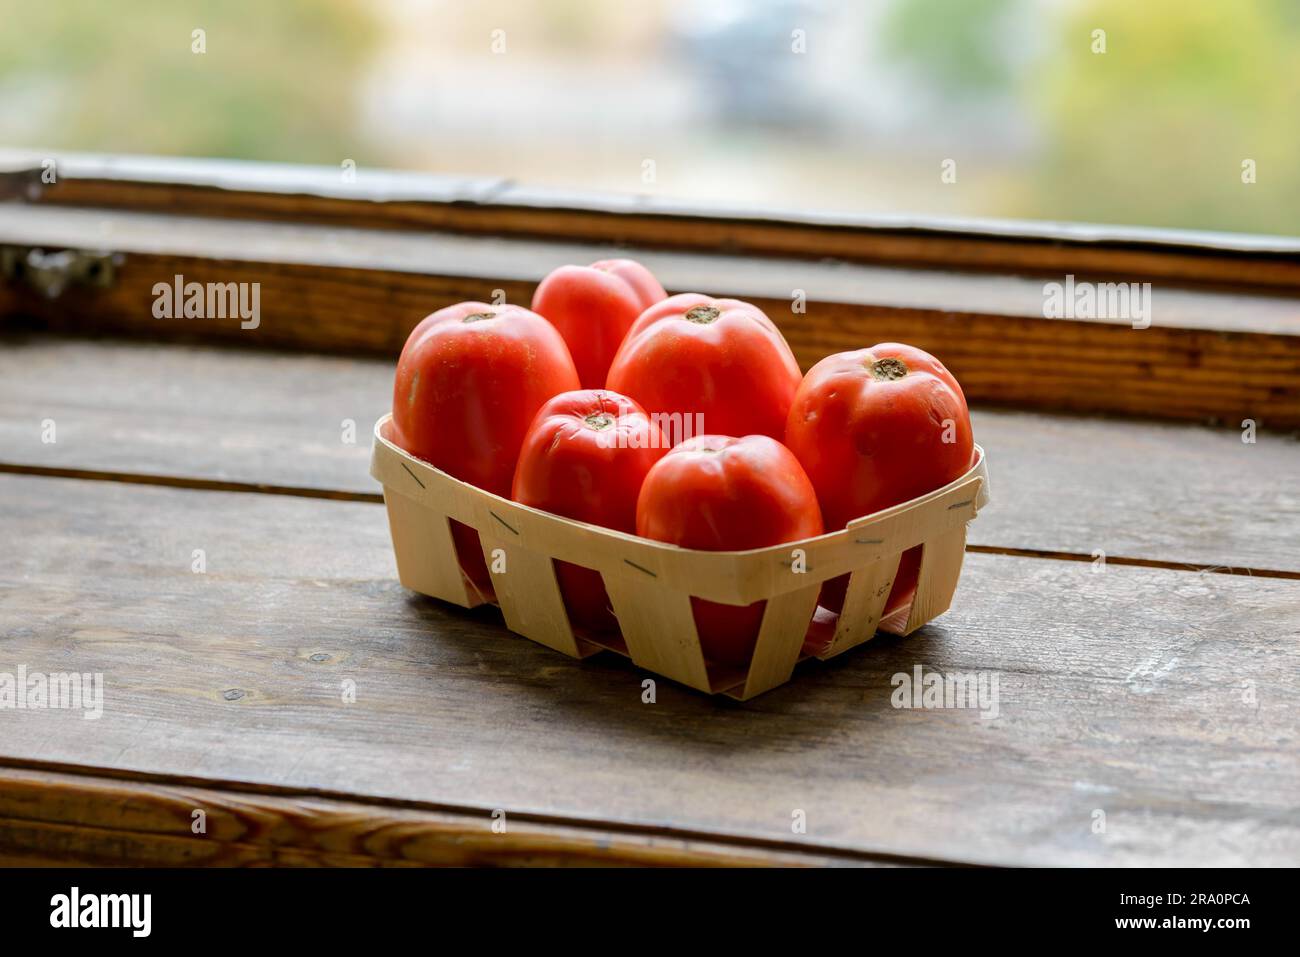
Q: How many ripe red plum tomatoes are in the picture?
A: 6